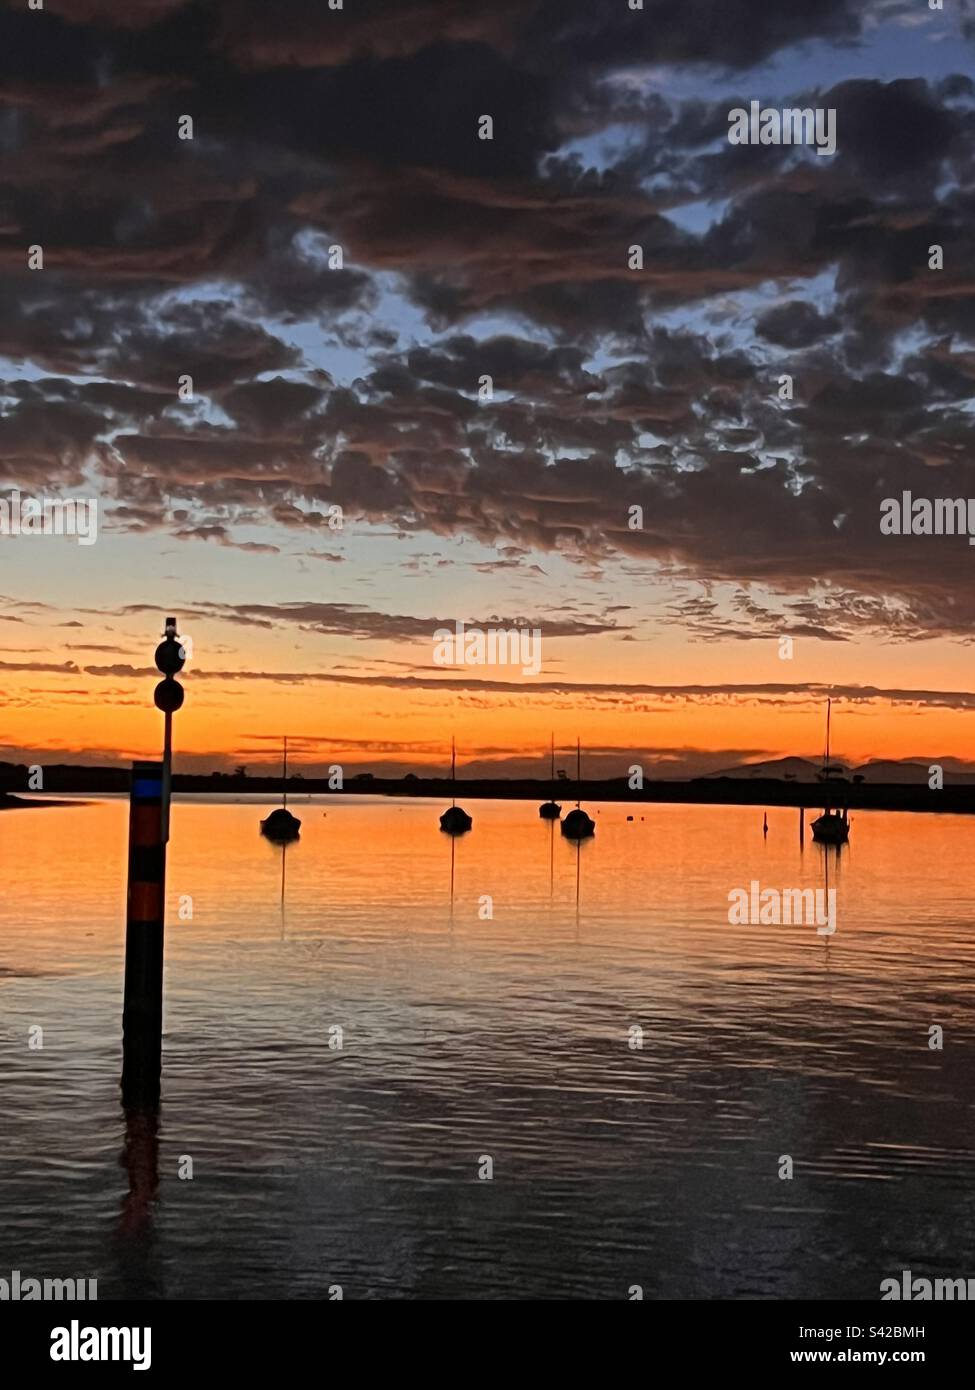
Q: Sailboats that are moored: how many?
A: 5